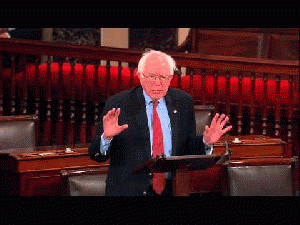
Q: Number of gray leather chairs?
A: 4